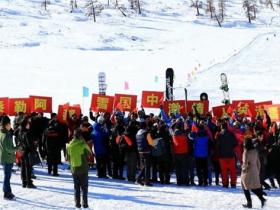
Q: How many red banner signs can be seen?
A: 13